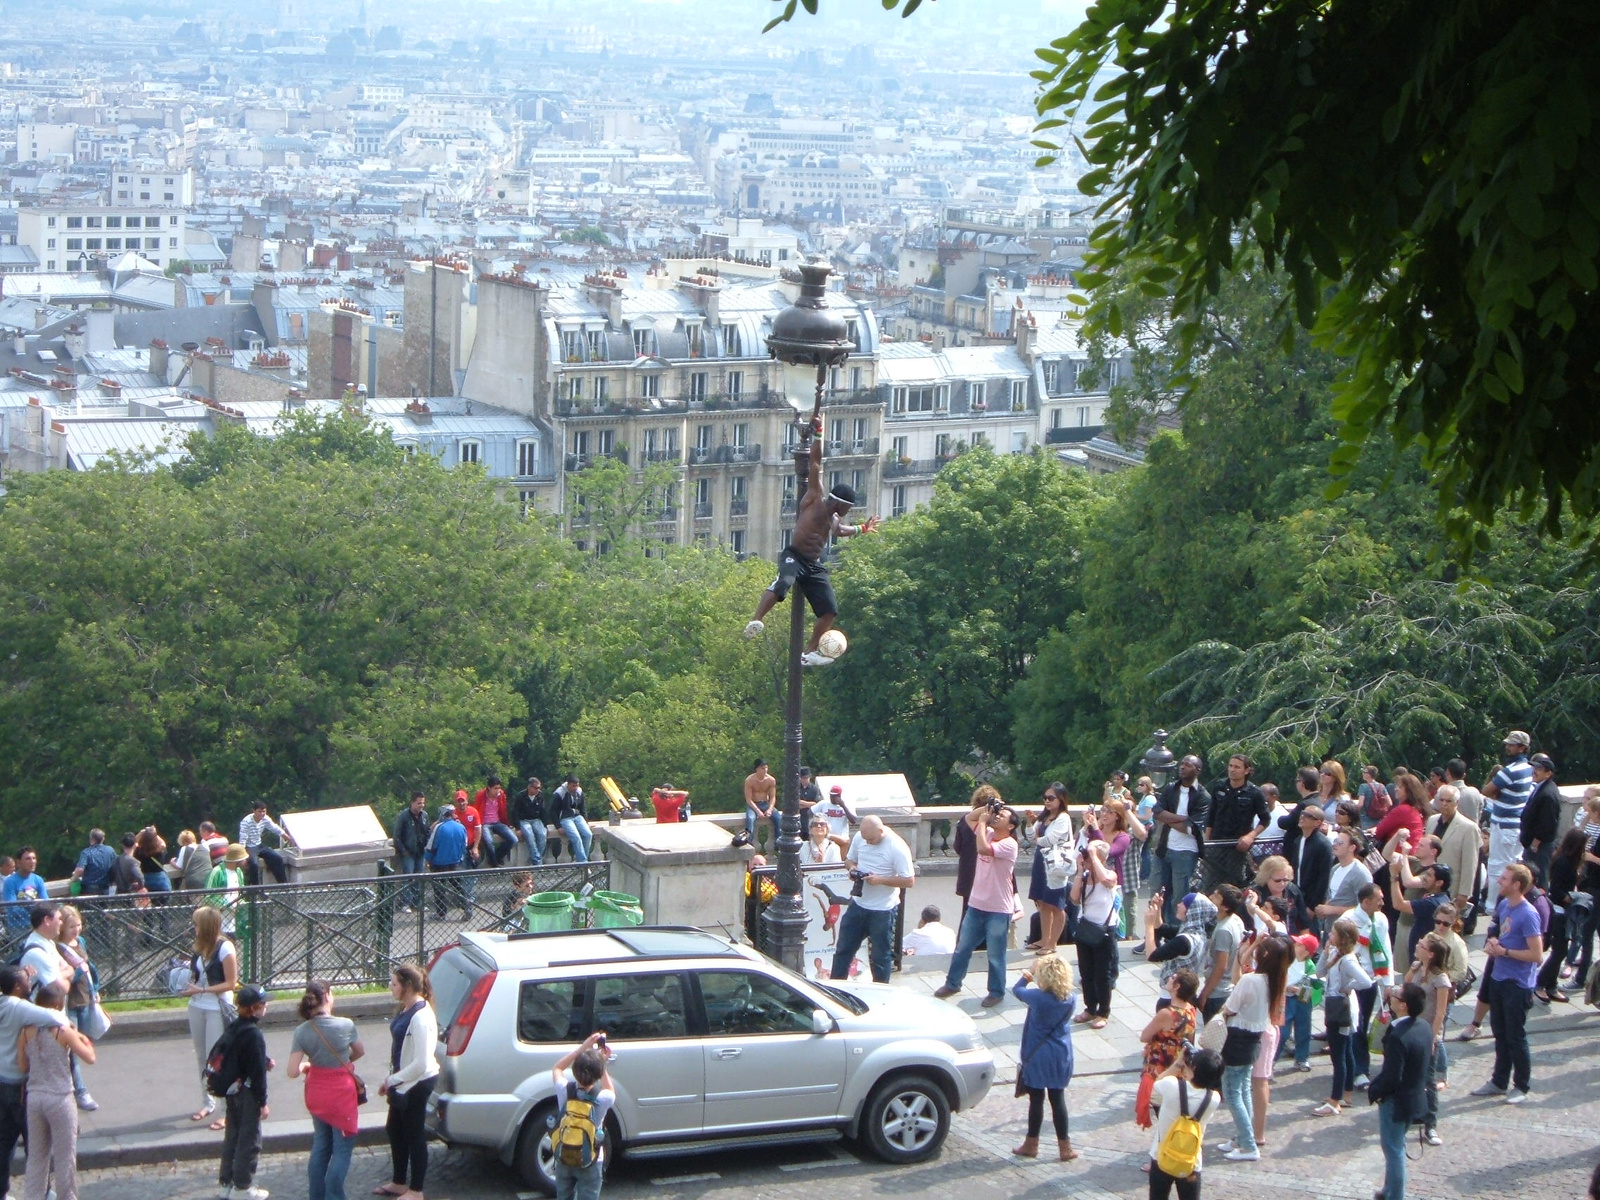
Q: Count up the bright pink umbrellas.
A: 0